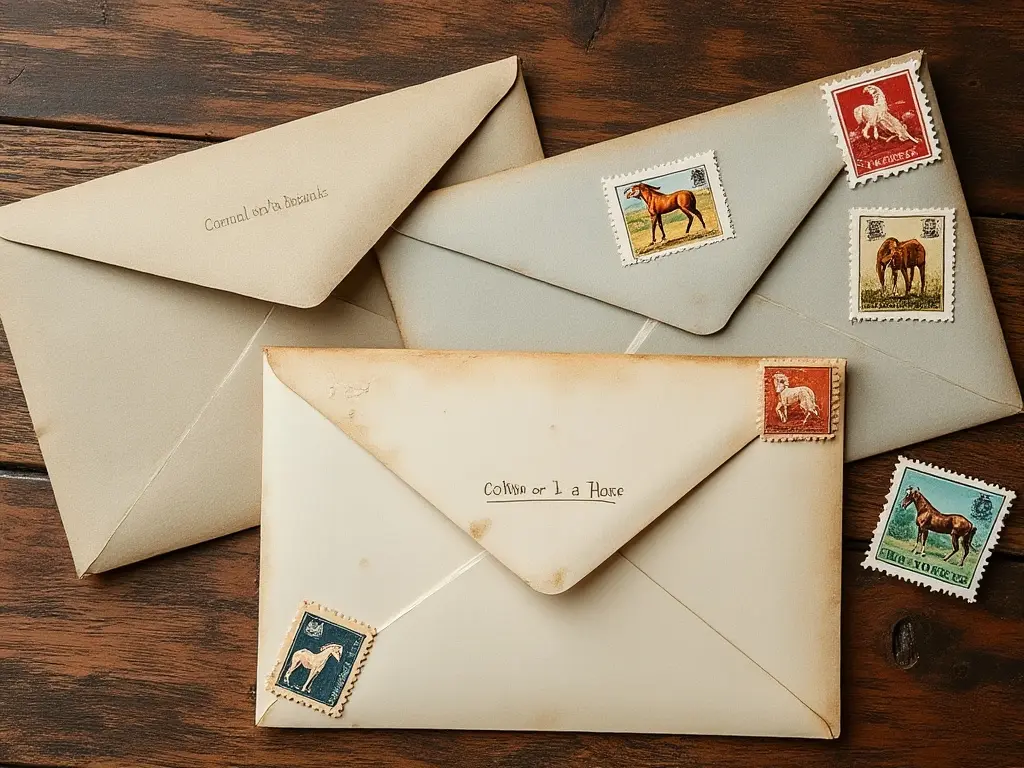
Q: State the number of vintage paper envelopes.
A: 3